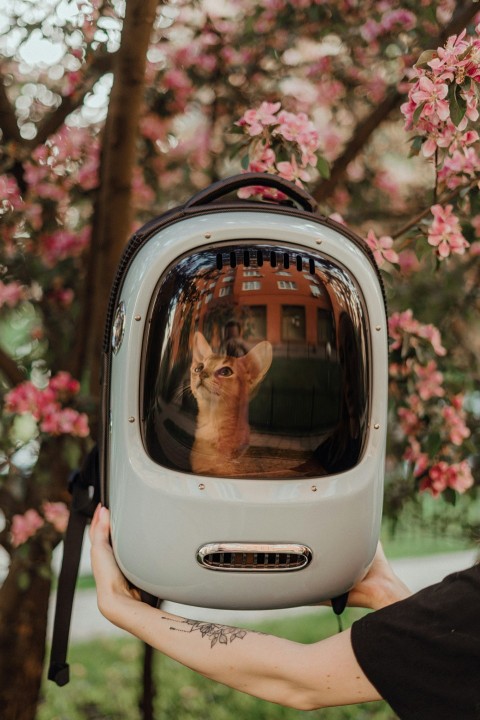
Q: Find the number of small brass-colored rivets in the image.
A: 8